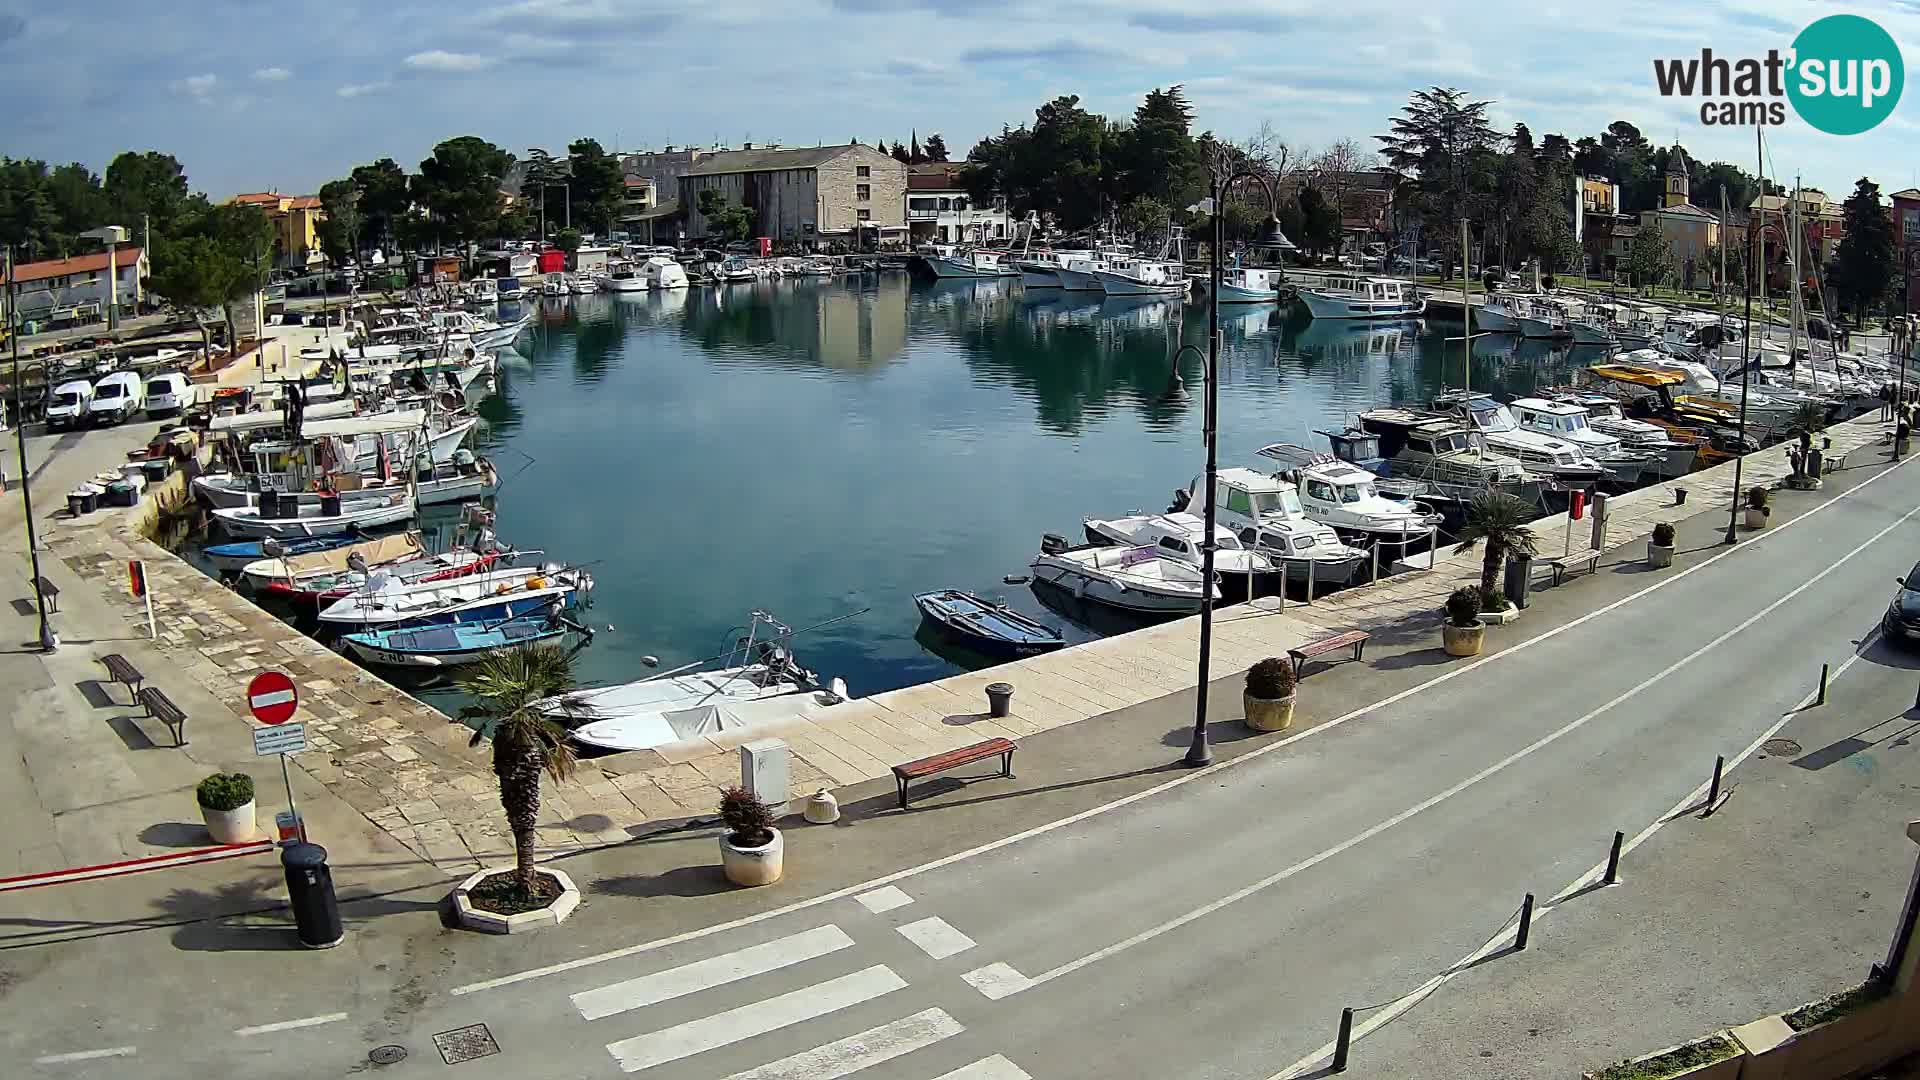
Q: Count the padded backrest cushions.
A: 0